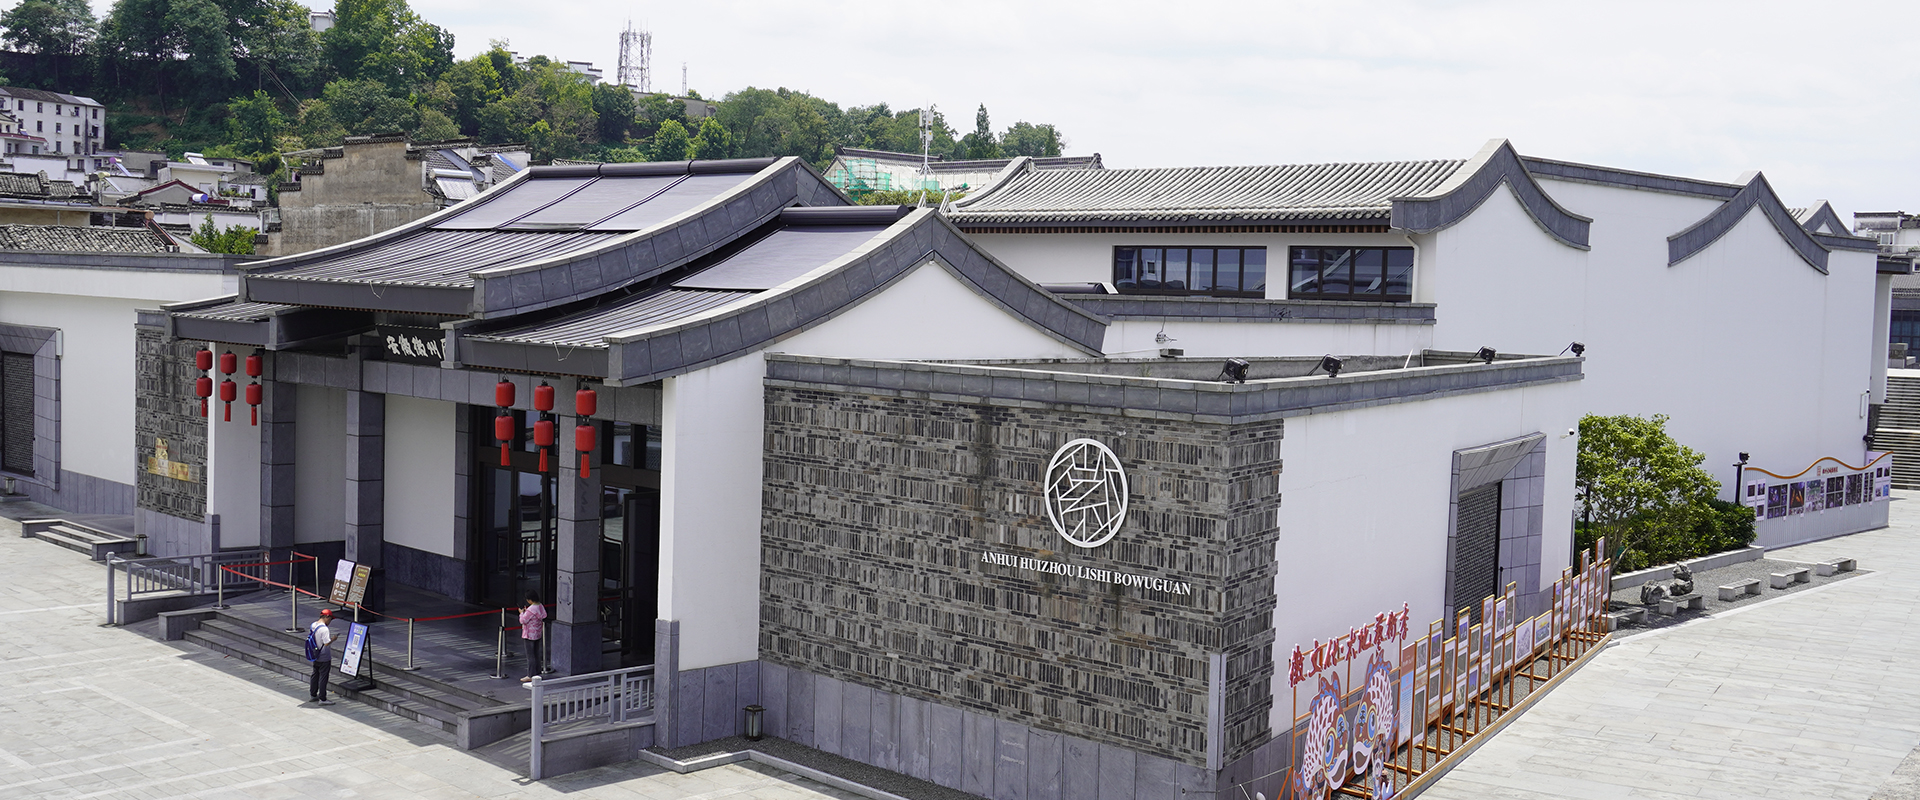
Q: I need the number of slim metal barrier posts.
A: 9